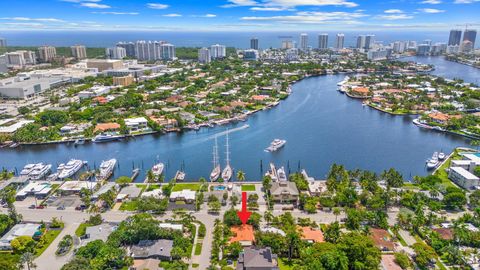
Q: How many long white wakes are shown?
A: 1